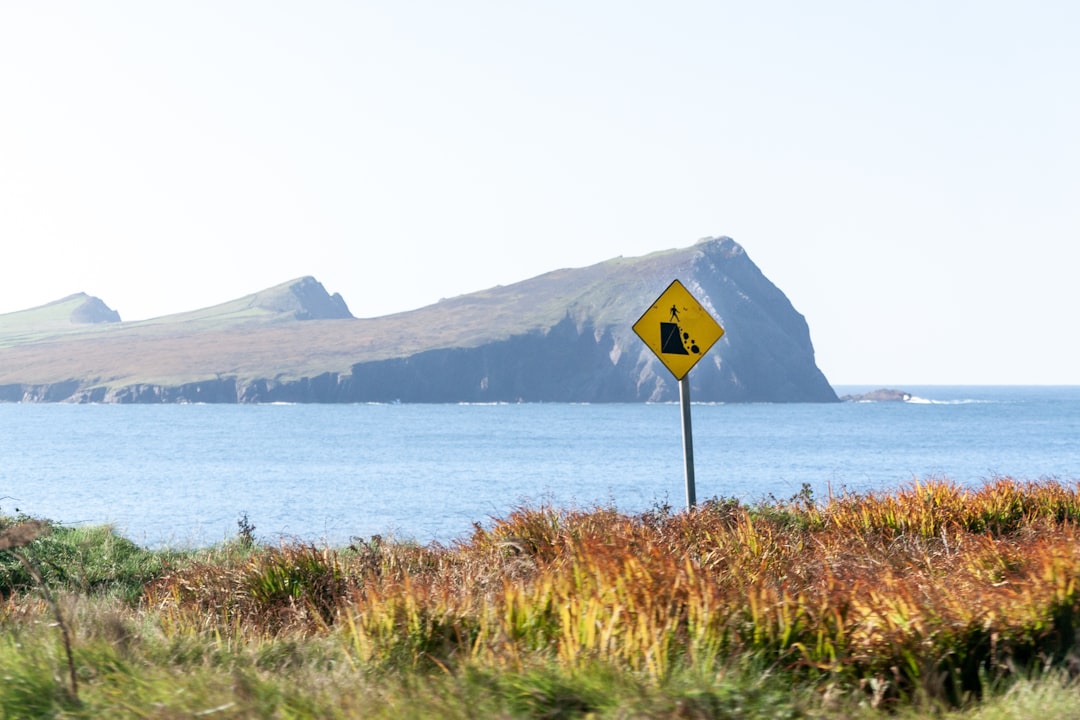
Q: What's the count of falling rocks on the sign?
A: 6